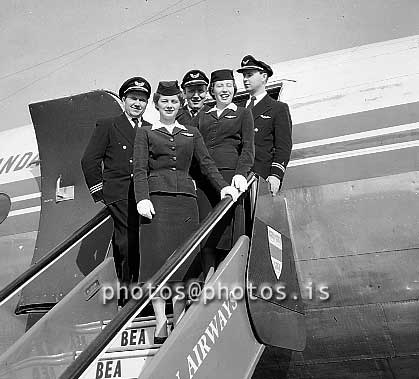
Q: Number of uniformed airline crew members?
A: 5